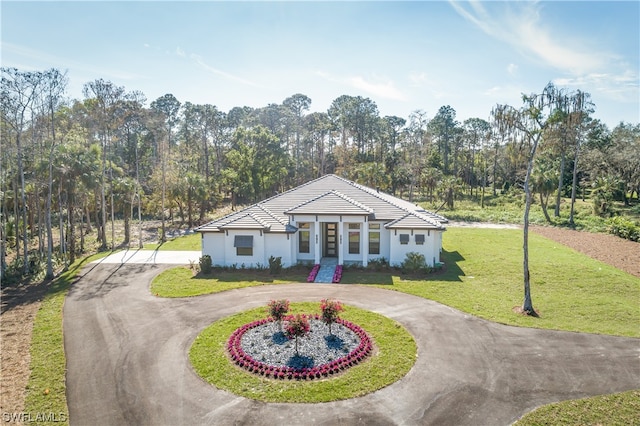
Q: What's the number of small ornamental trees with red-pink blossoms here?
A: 3